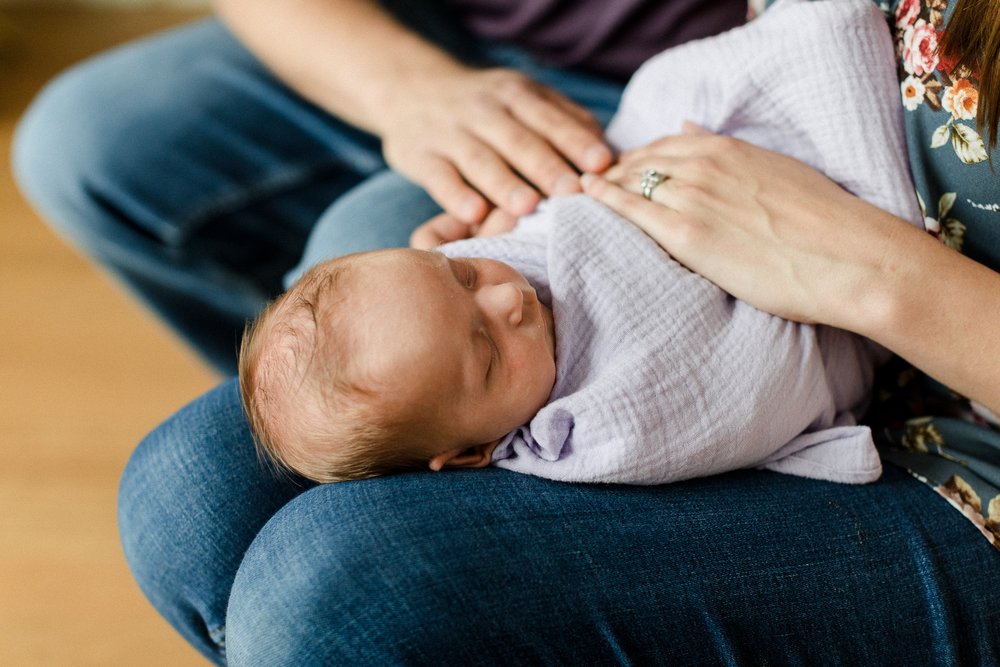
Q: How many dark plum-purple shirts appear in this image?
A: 1